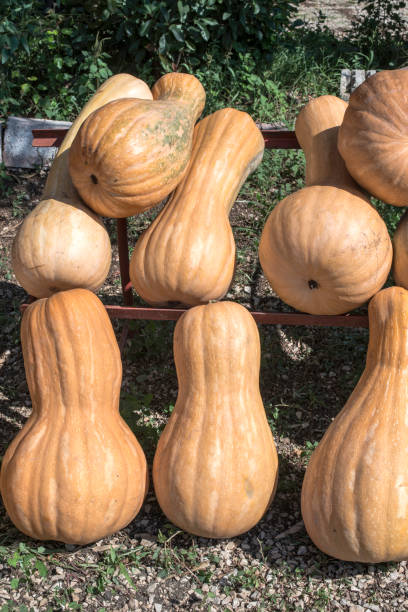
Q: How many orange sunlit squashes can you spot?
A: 9